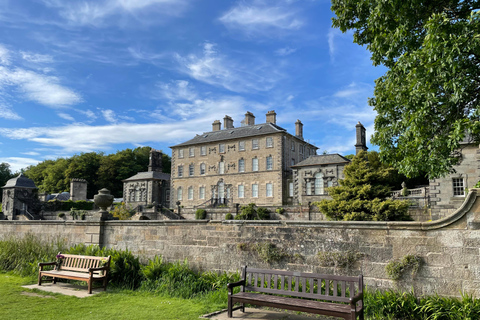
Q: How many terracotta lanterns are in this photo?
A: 0